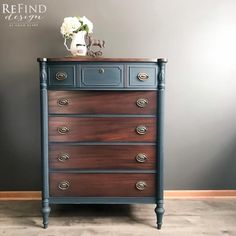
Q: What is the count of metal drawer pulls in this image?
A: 10